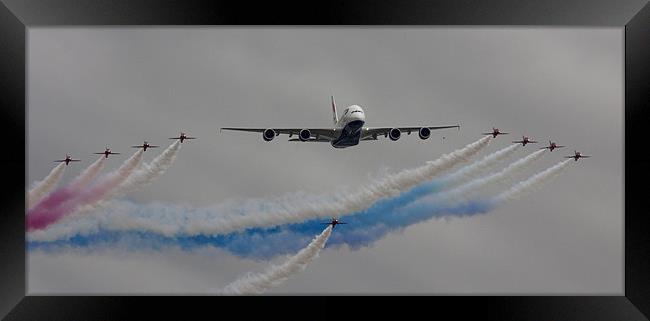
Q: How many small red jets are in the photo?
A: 9